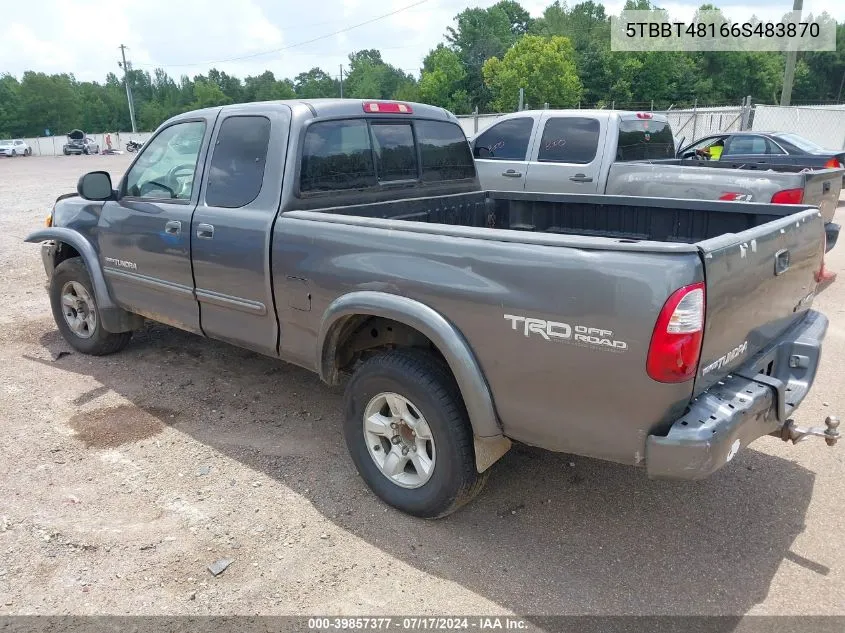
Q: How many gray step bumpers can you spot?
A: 1